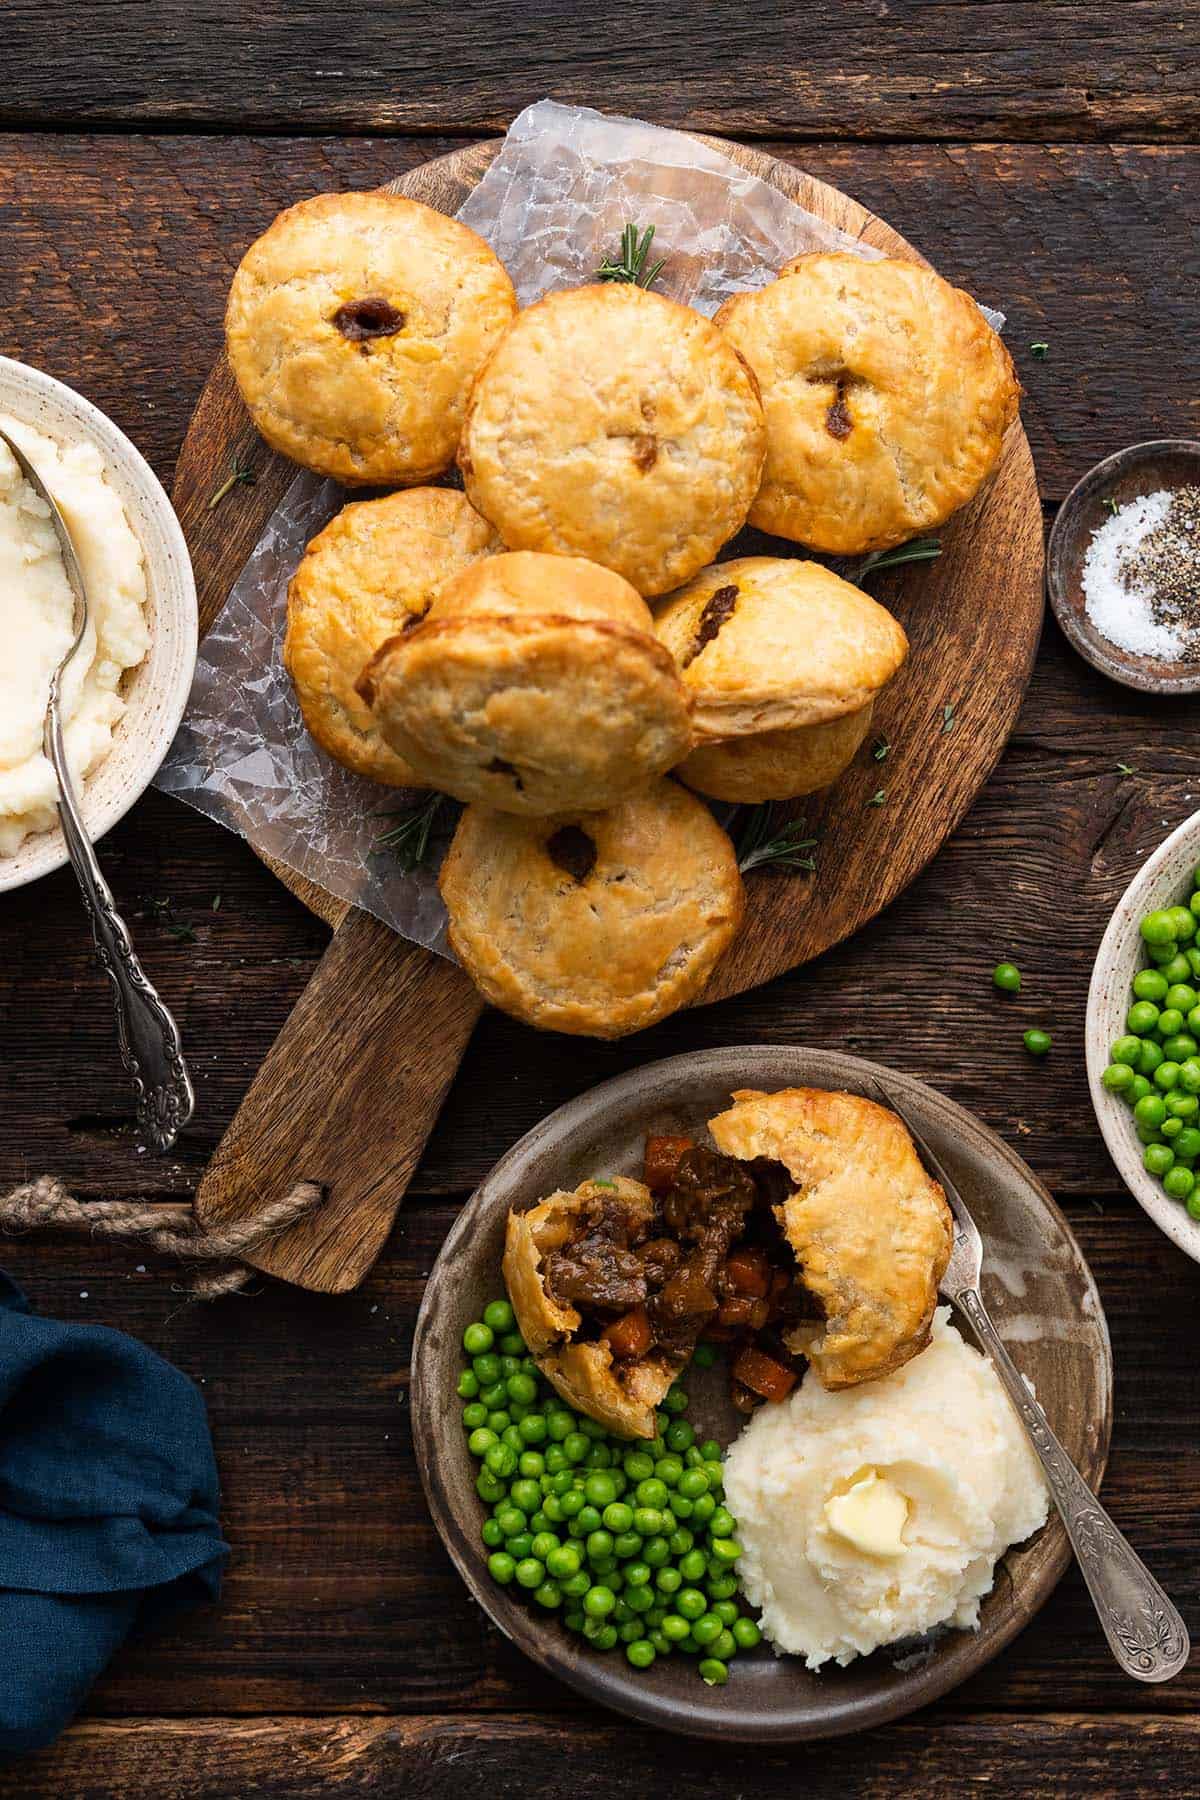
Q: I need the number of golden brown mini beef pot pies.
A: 8